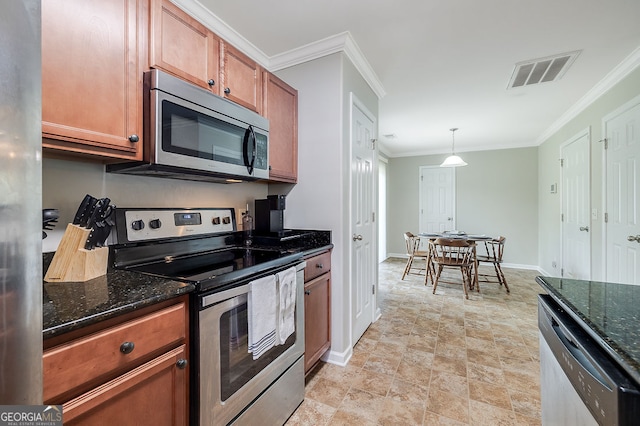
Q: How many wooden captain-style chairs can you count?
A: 4